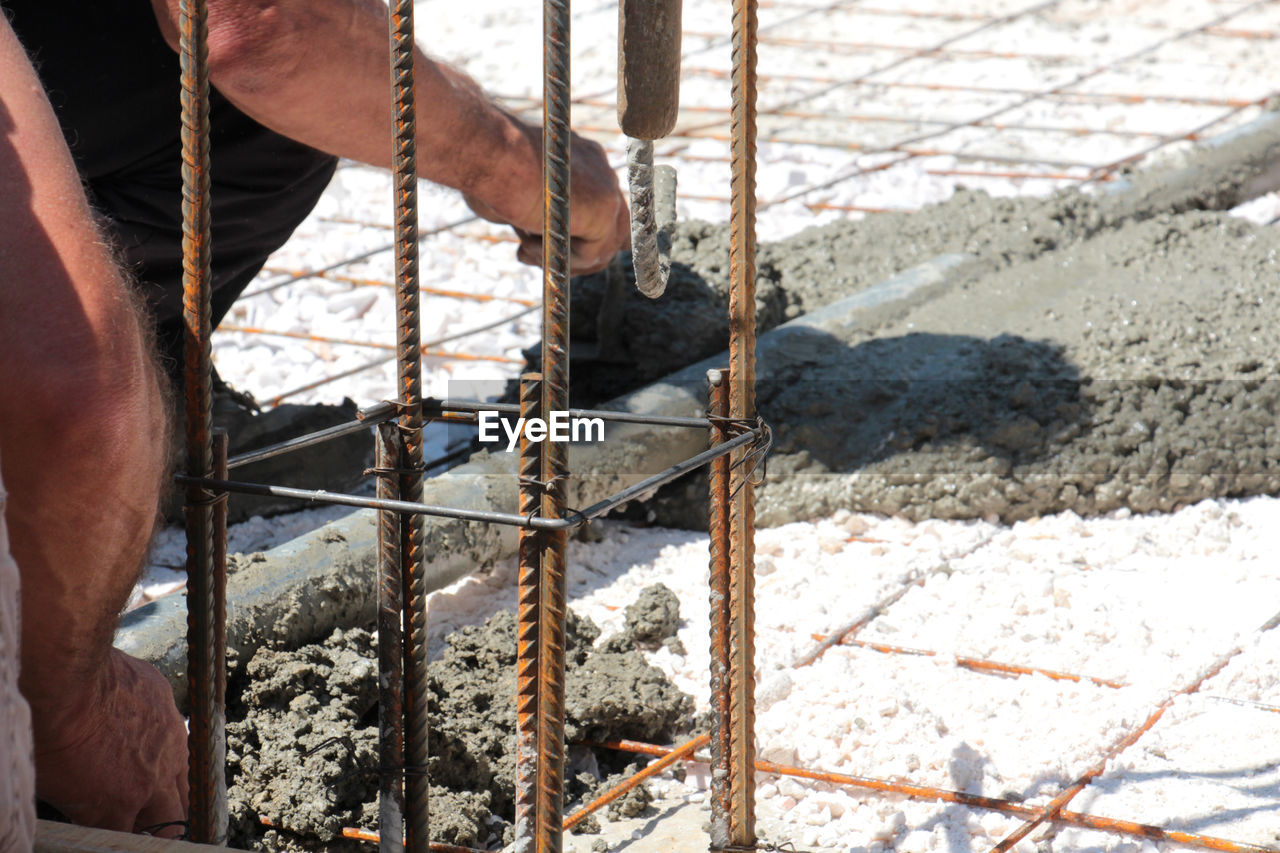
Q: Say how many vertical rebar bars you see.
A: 8